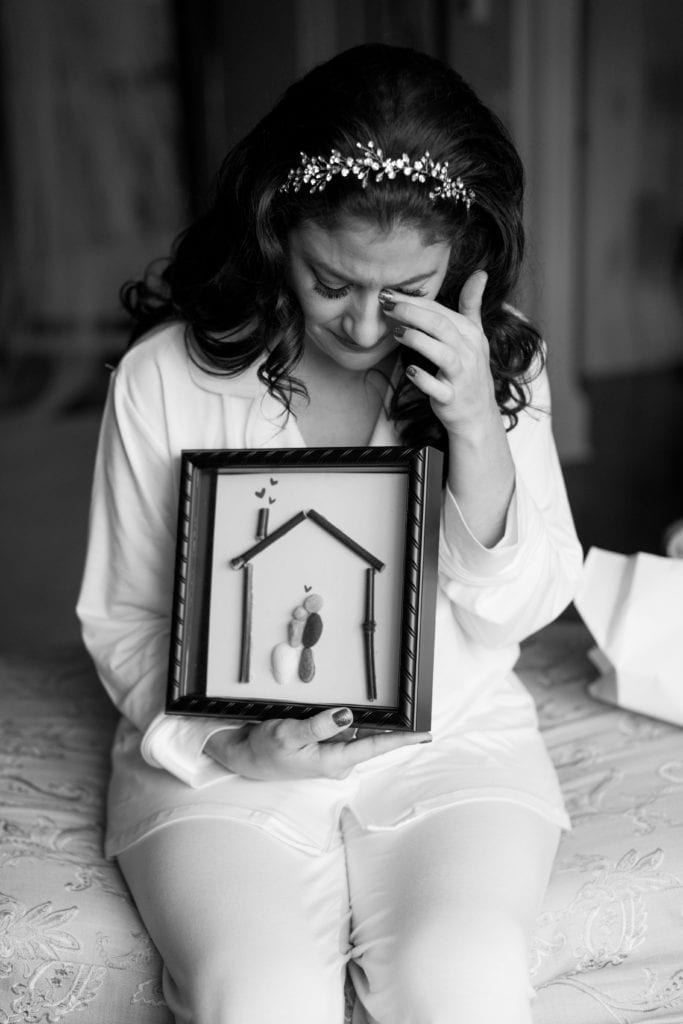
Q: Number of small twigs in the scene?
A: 5